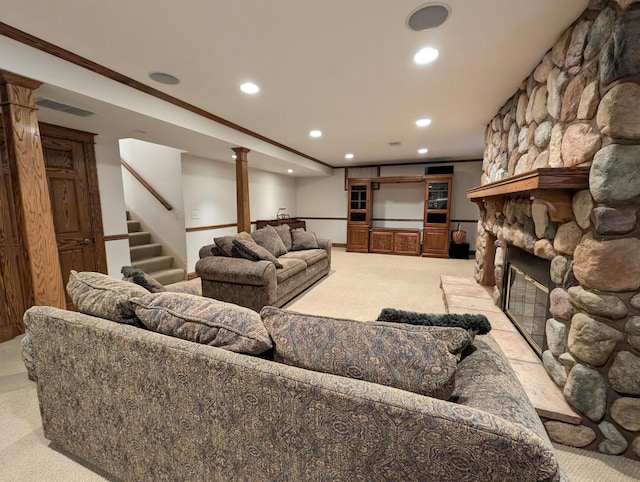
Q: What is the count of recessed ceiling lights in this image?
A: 8